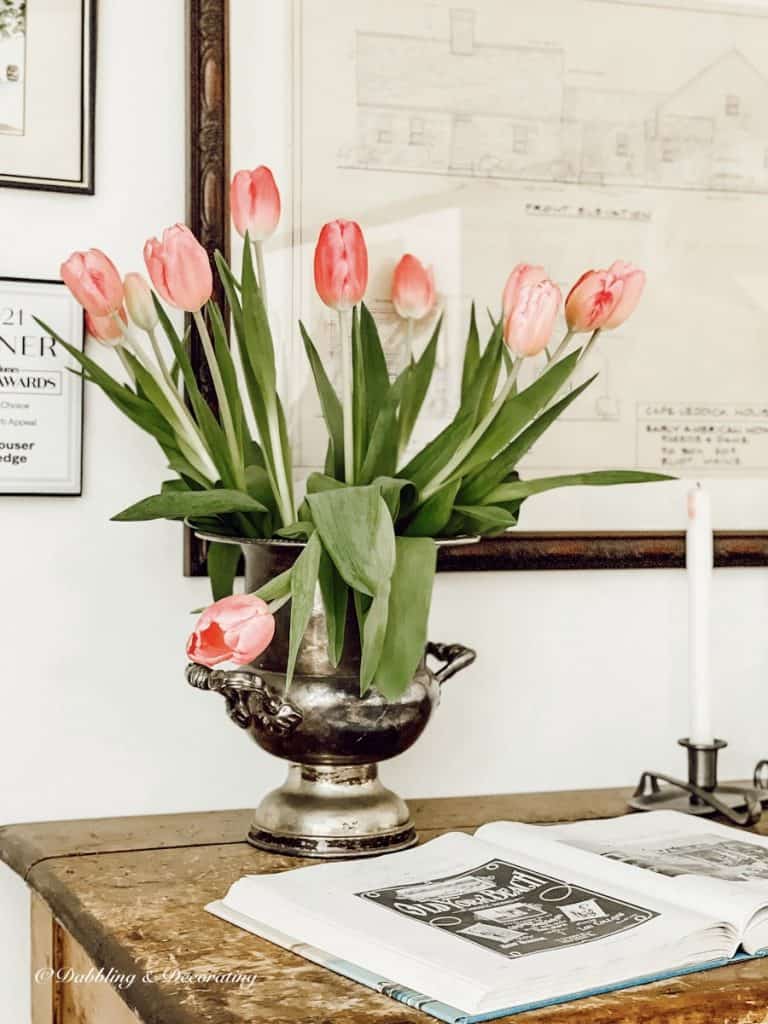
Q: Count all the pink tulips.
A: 11